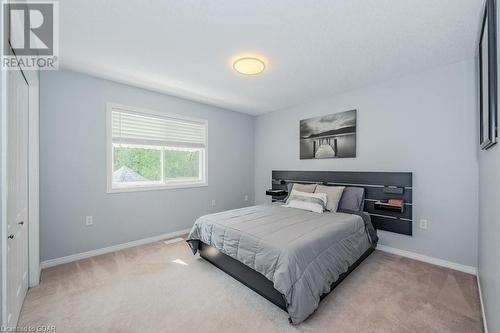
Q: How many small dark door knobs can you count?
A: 2